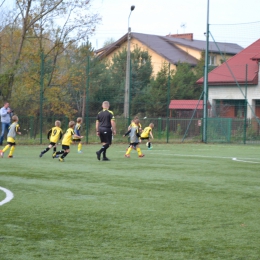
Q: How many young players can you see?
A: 7